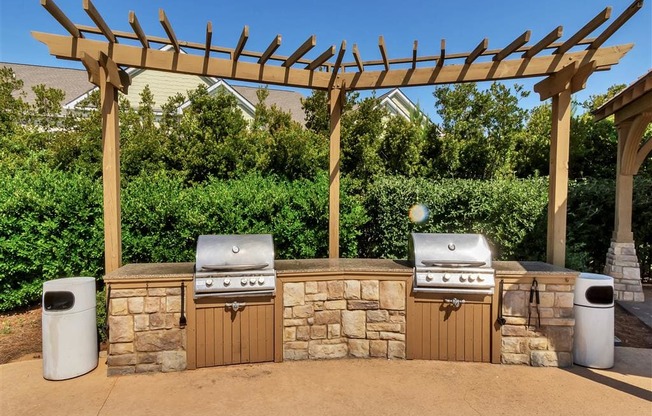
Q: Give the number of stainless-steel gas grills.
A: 2